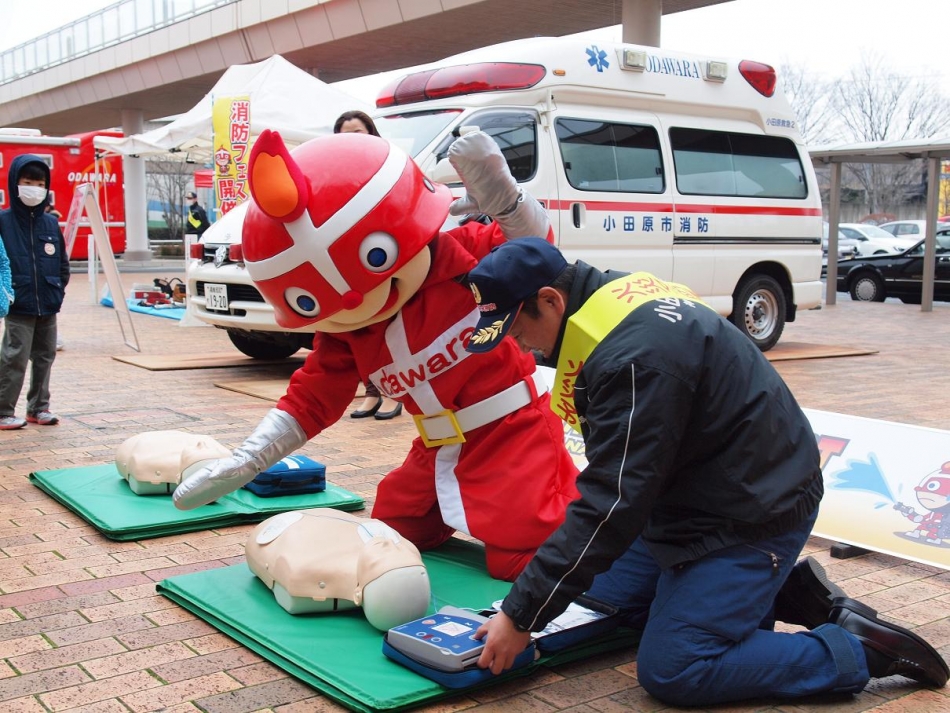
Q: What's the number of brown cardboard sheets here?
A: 3